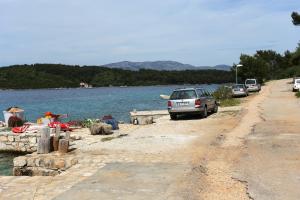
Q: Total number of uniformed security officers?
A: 0